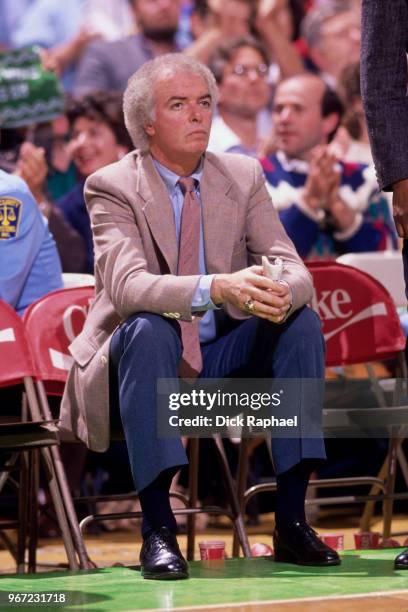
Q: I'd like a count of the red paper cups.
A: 3